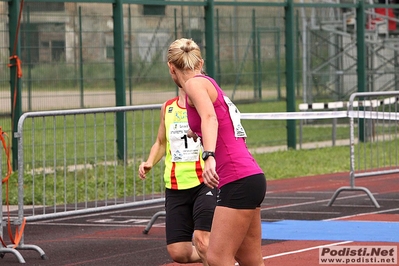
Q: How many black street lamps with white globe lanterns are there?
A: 0